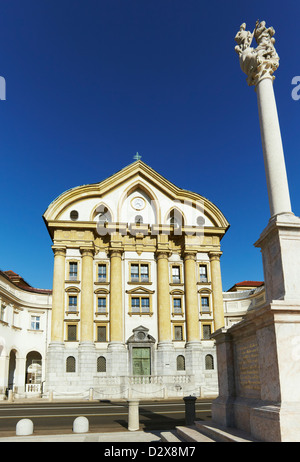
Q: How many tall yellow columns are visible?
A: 6